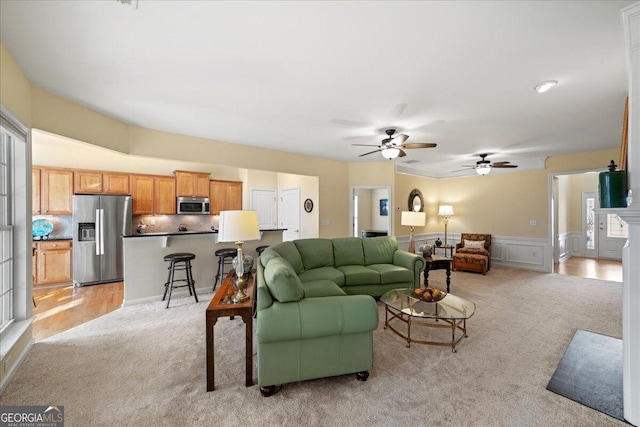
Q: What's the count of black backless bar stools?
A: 3